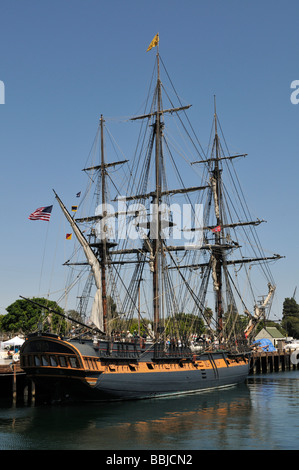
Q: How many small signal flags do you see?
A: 3